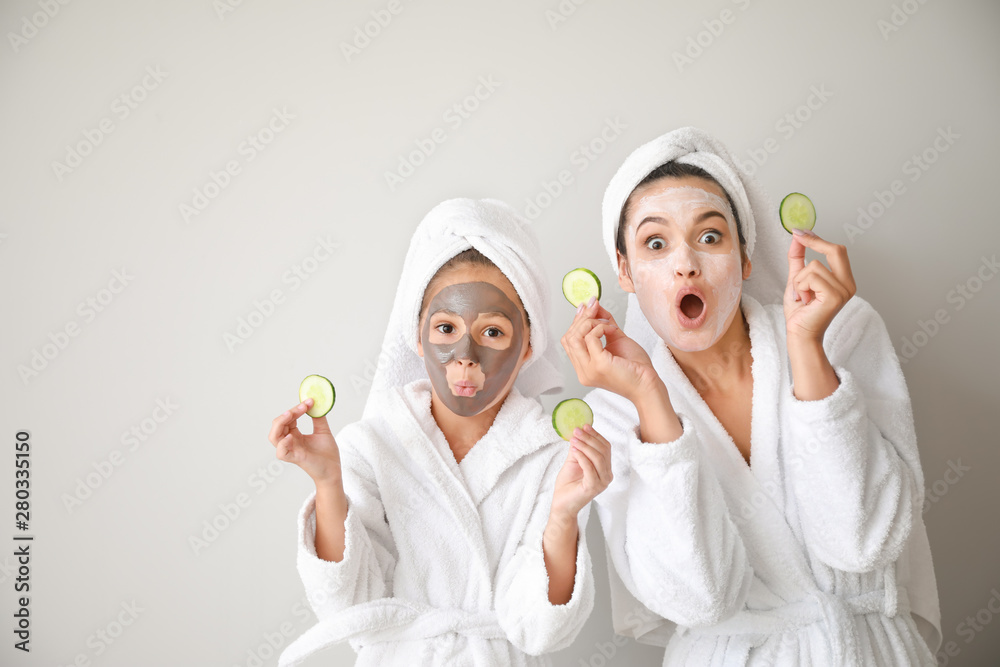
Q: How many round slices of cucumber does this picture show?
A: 4